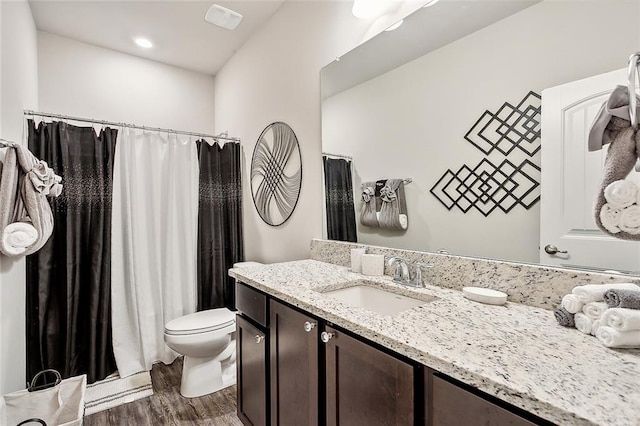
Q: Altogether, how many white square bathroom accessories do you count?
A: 2